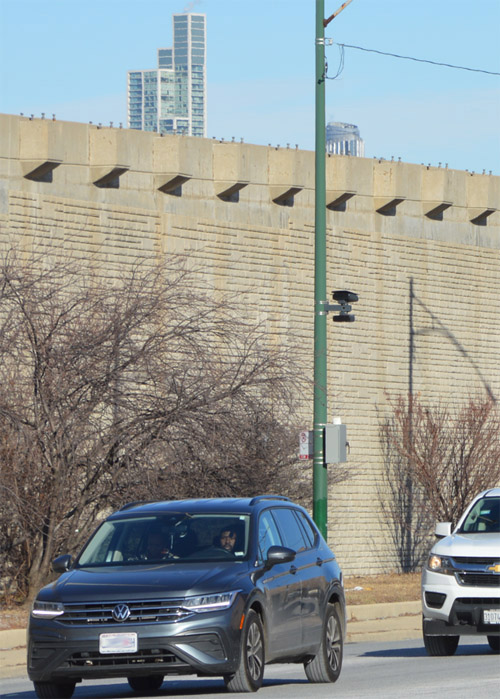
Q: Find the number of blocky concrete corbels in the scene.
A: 9